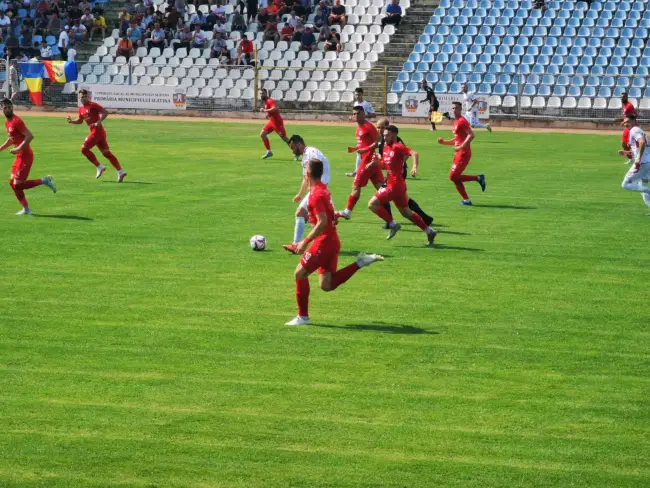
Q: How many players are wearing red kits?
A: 8